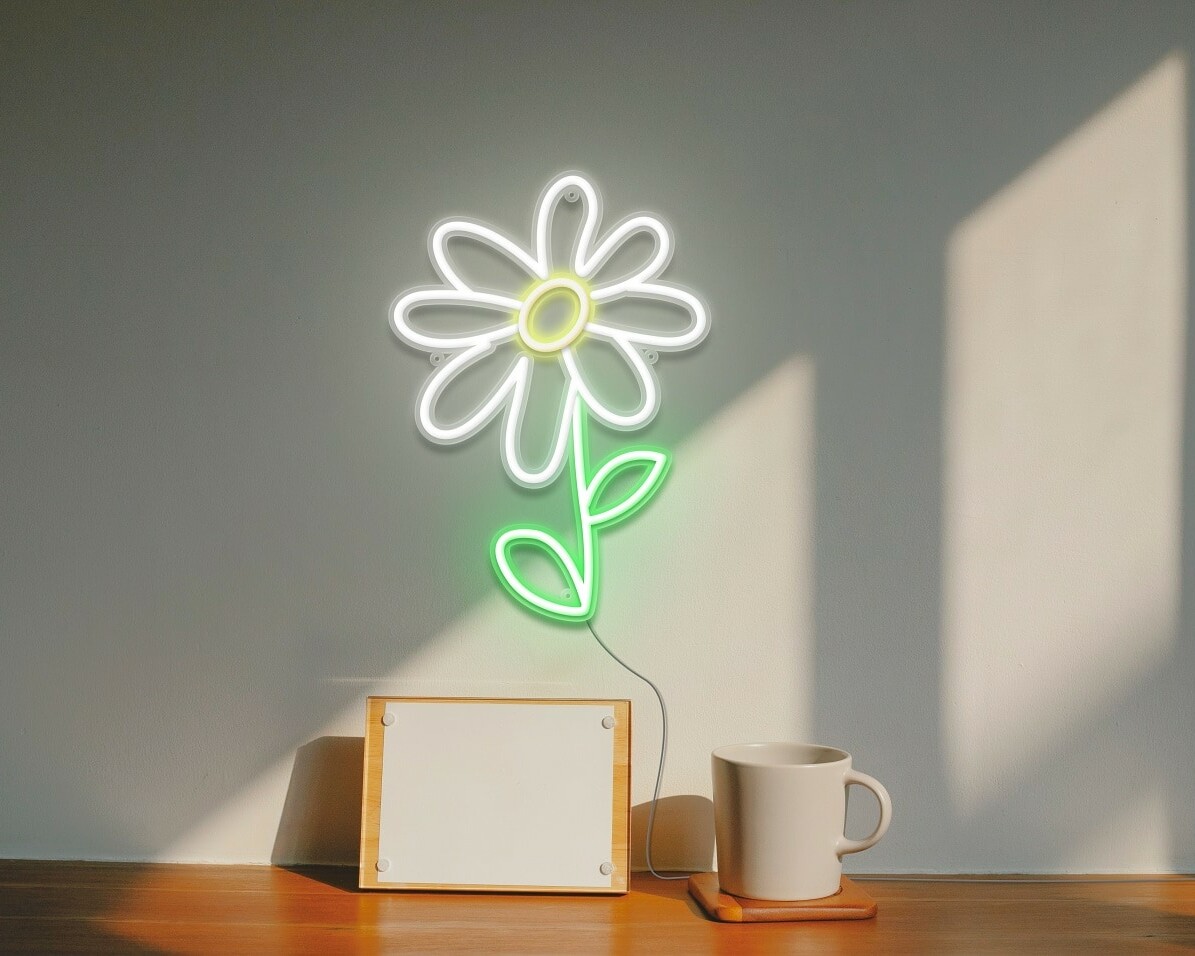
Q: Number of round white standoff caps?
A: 4